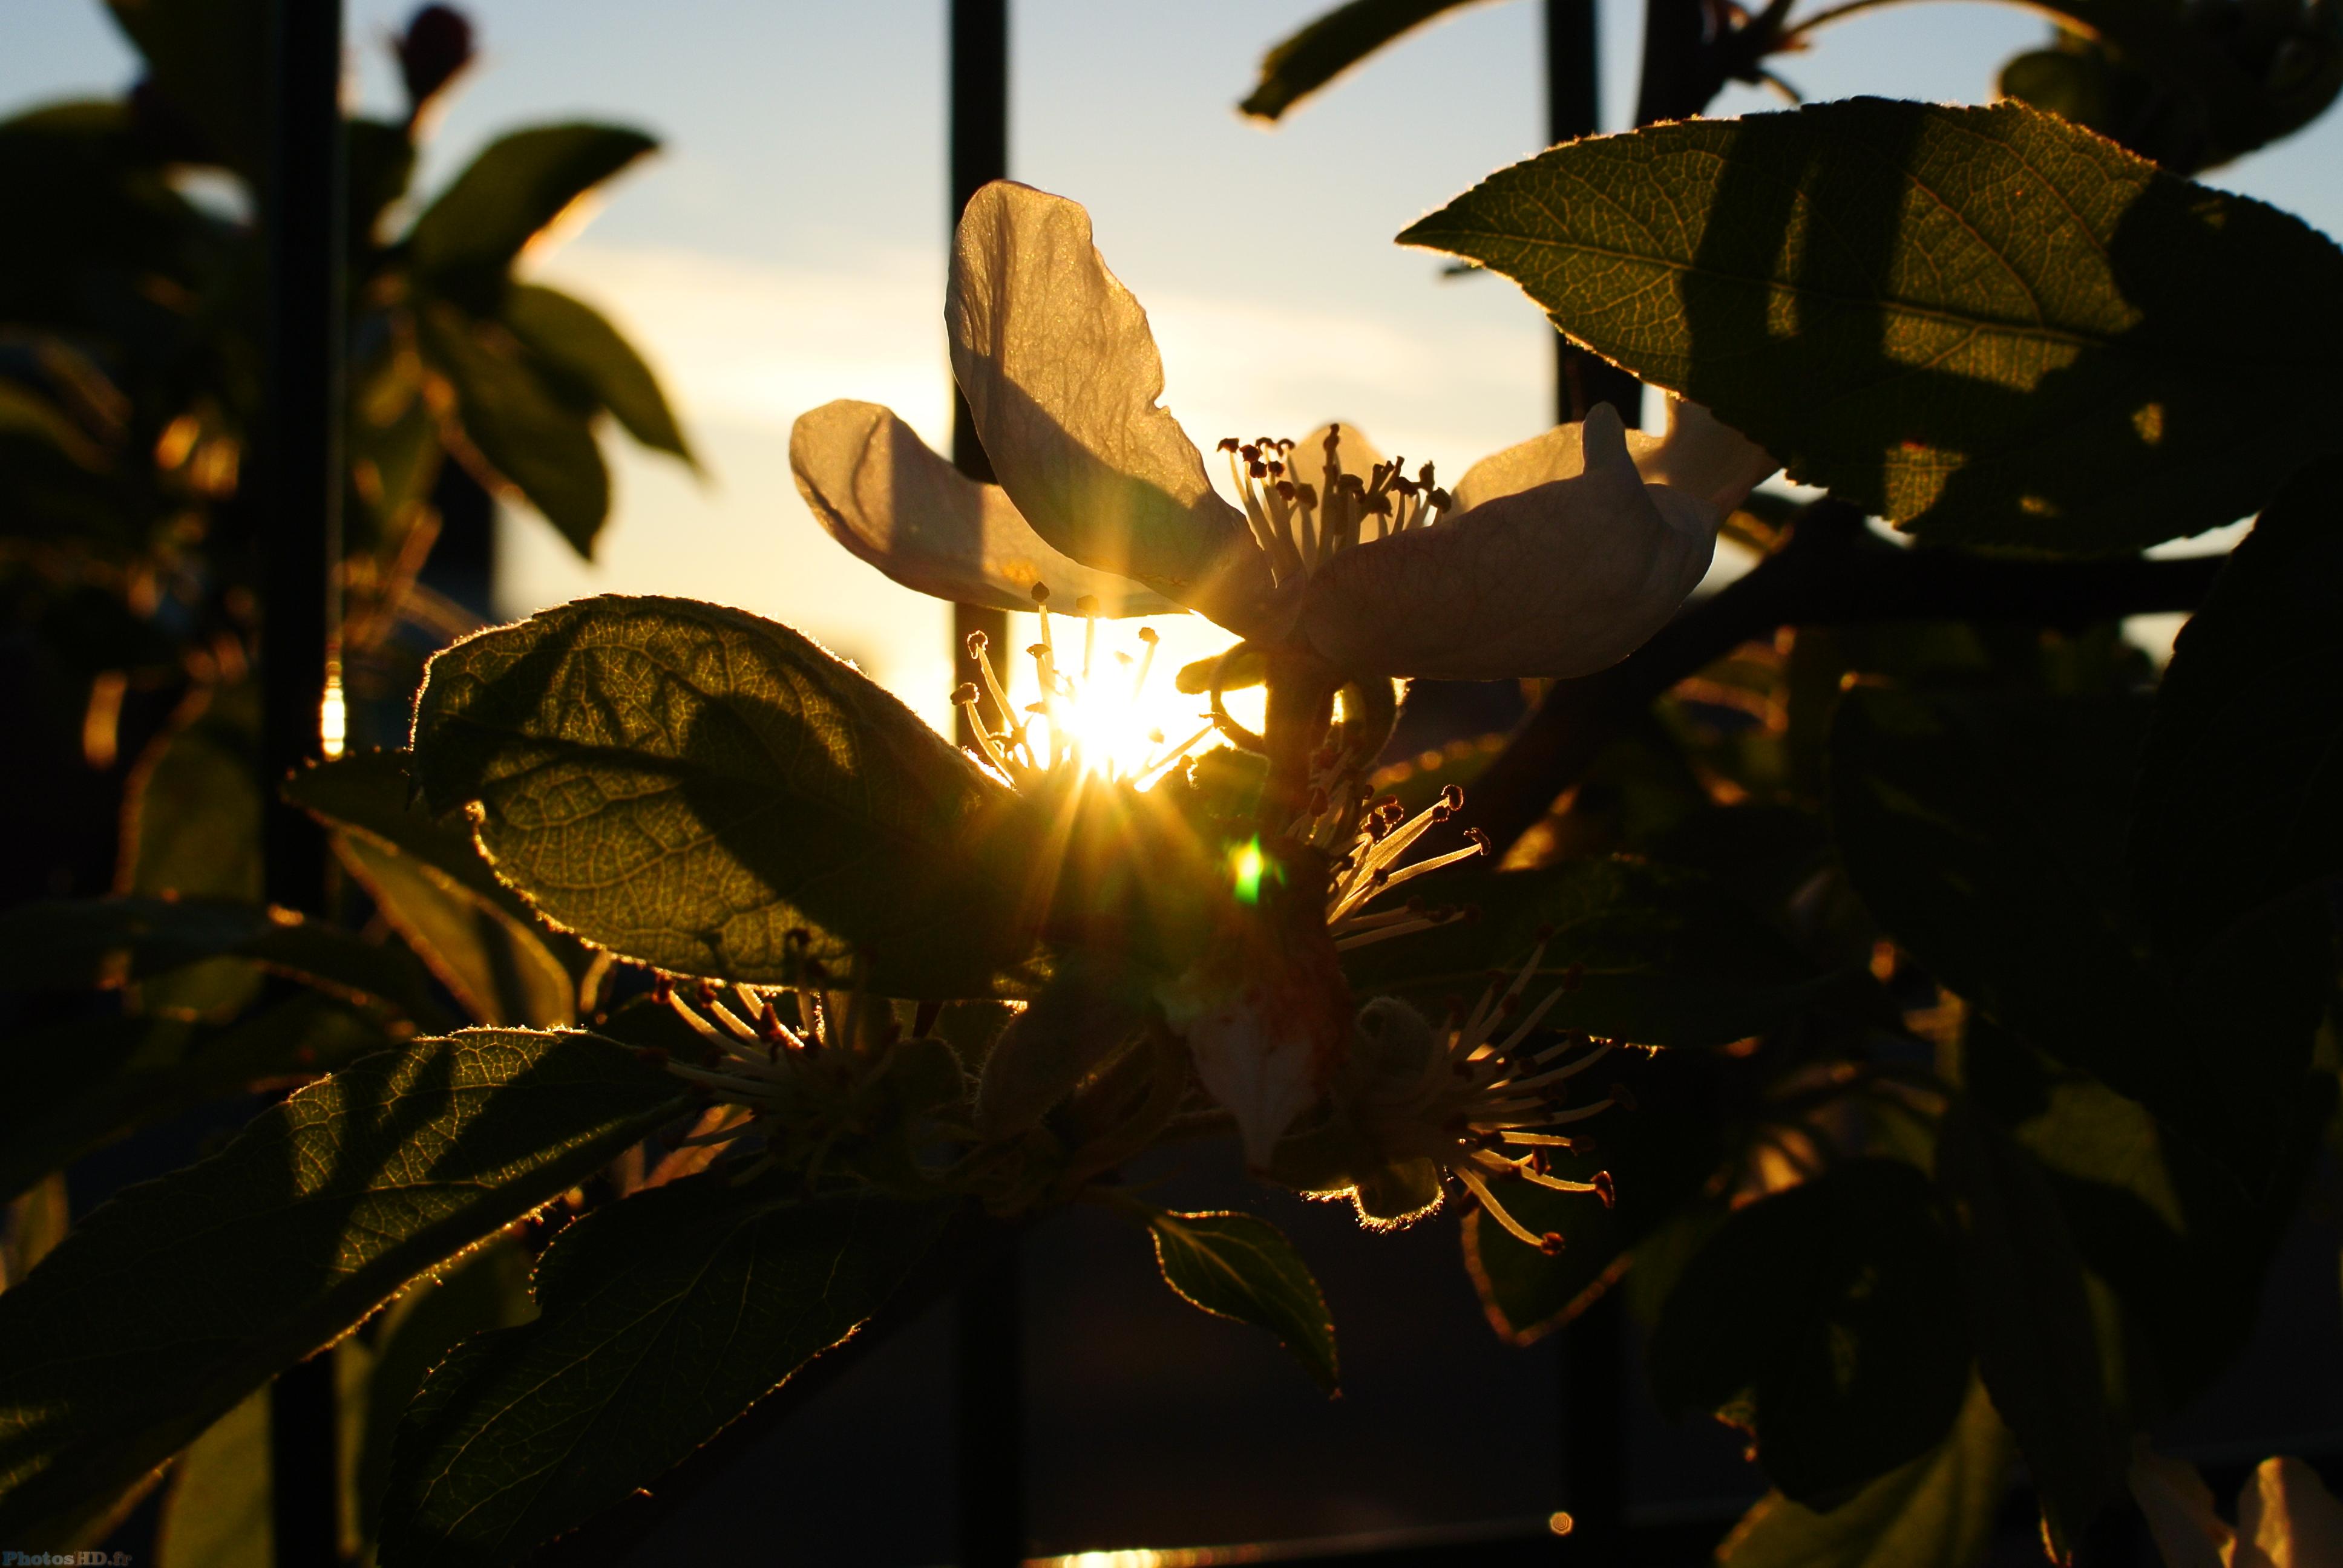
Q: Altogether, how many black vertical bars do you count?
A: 3